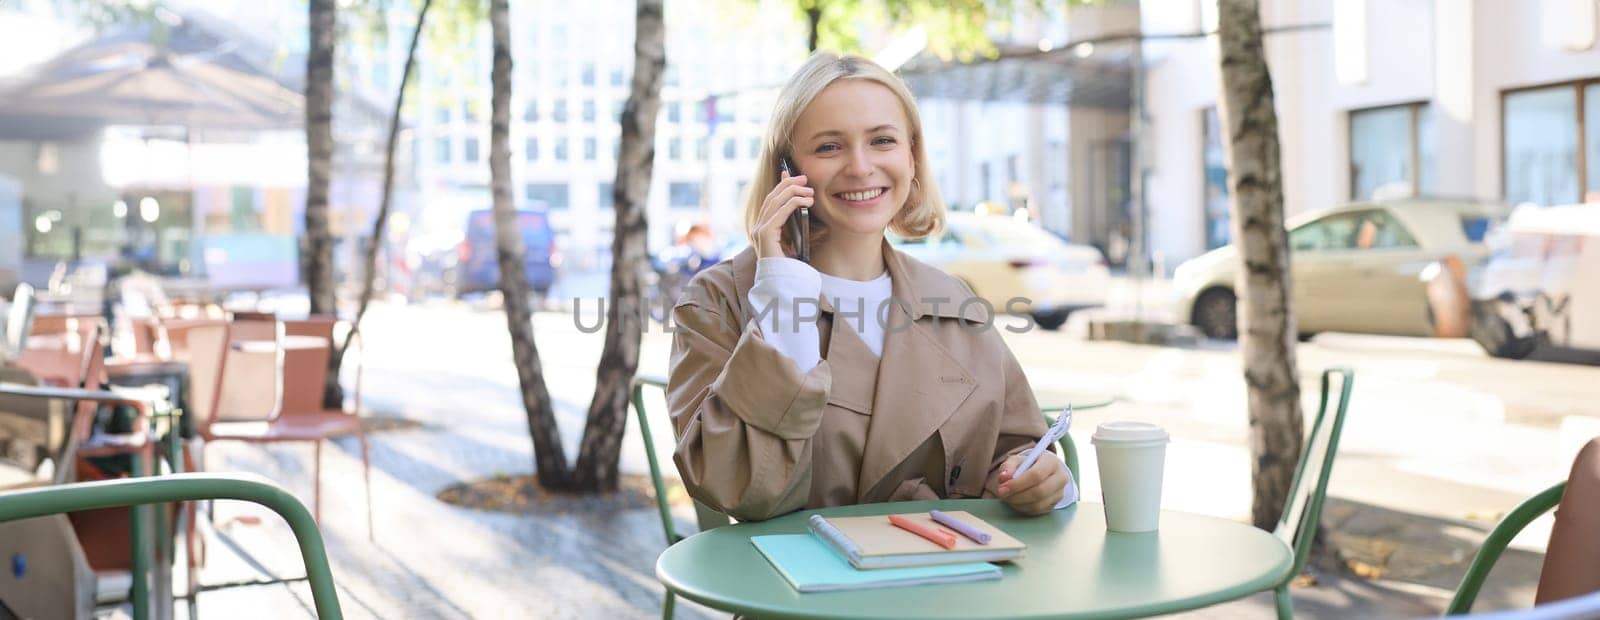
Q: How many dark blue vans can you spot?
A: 1